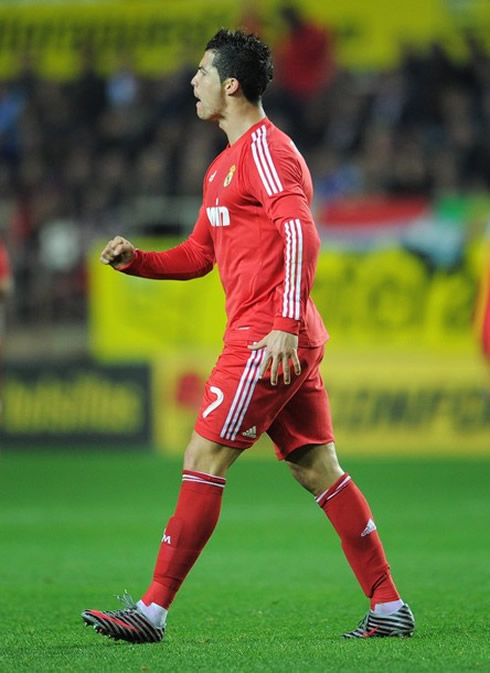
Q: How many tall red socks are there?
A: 2